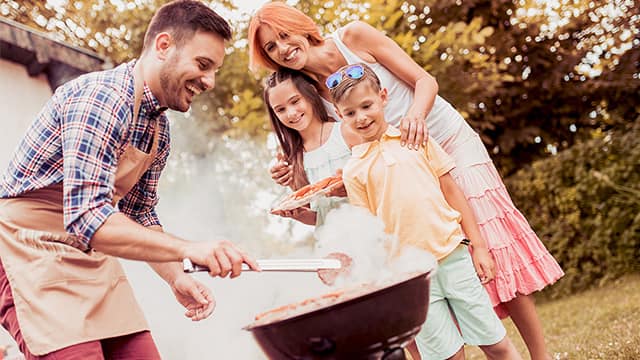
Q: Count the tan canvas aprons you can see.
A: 1